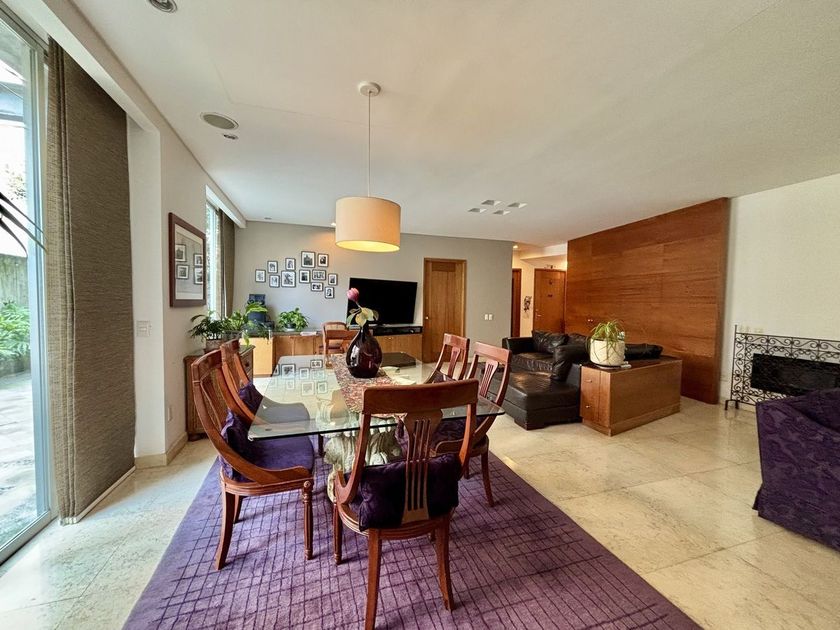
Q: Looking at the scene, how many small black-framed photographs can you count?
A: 12